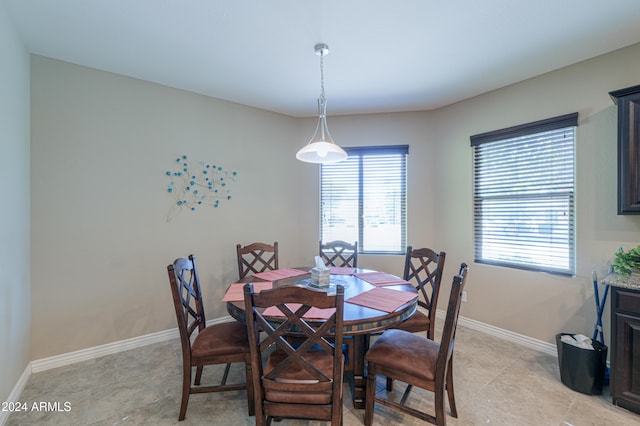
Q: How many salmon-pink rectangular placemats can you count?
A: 6